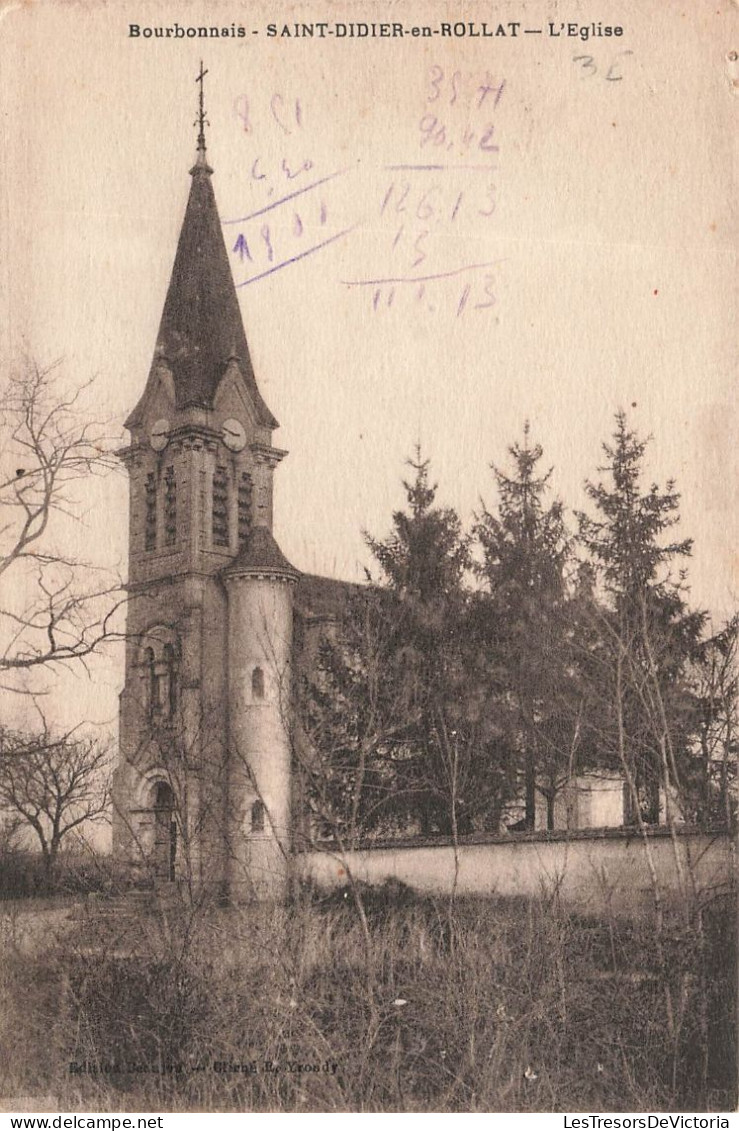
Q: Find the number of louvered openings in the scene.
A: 4